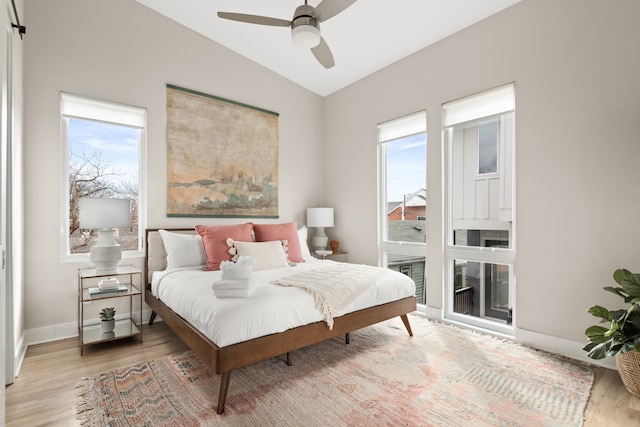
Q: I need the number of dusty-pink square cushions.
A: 2